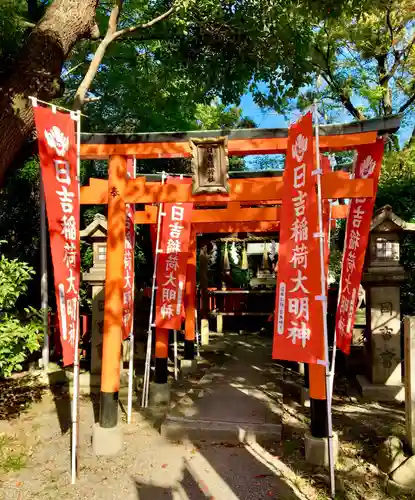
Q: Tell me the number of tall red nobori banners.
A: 6